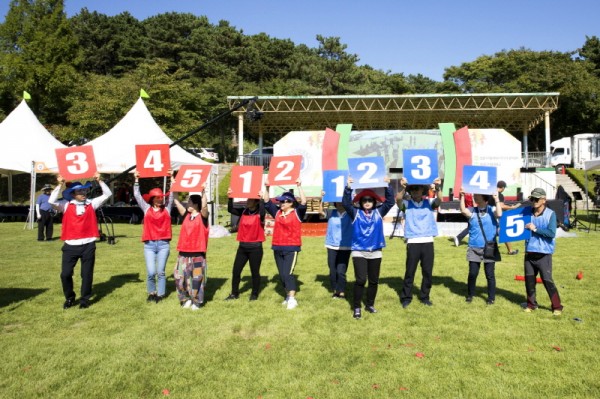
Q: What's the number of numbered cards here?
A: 10